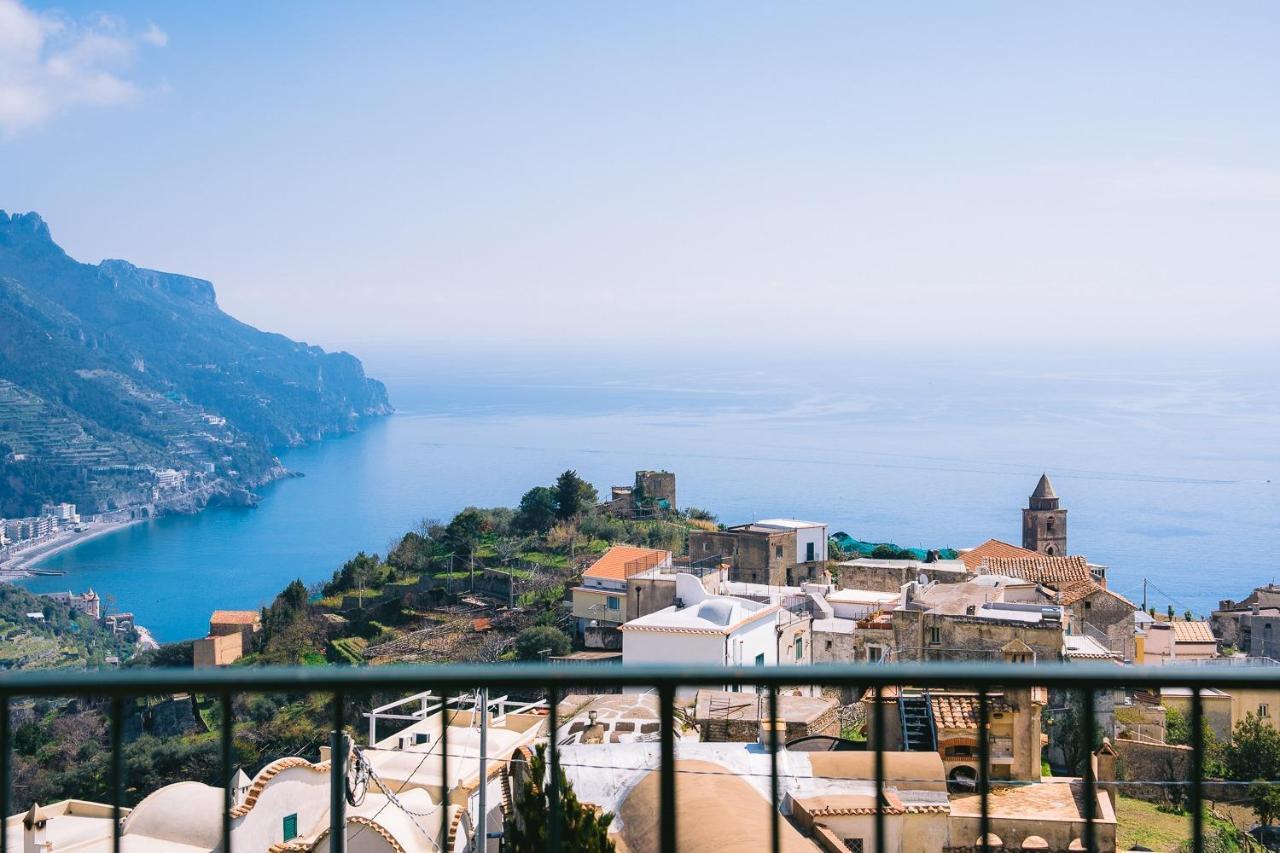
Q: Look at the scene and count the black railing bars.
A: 12